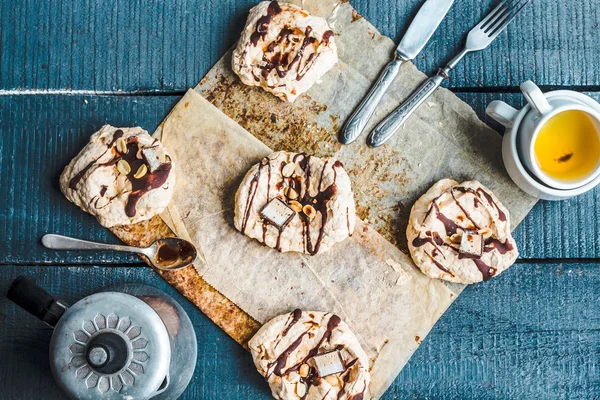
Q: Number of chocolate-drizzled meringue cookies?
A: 5